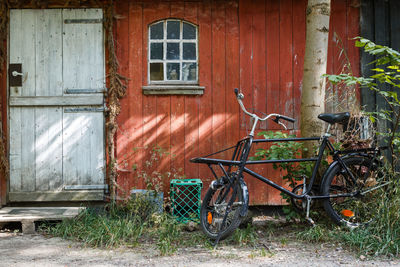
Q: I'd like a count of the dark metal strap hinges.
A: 4